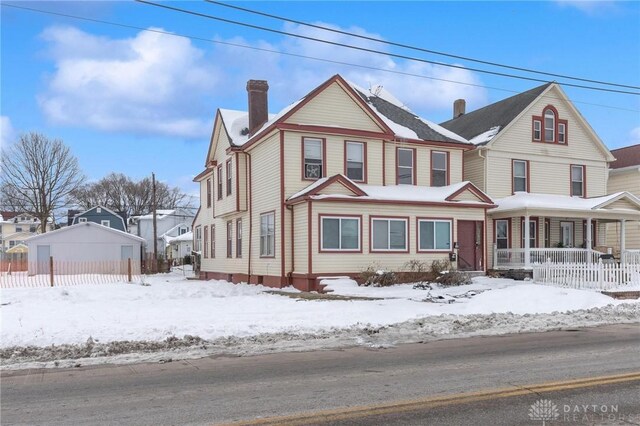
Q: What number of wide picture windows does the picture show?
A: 3